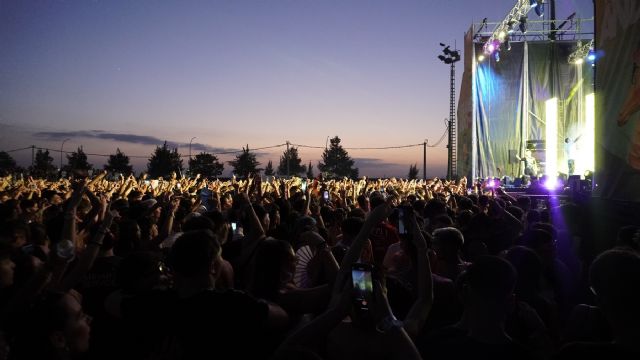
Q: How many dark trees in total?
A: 12